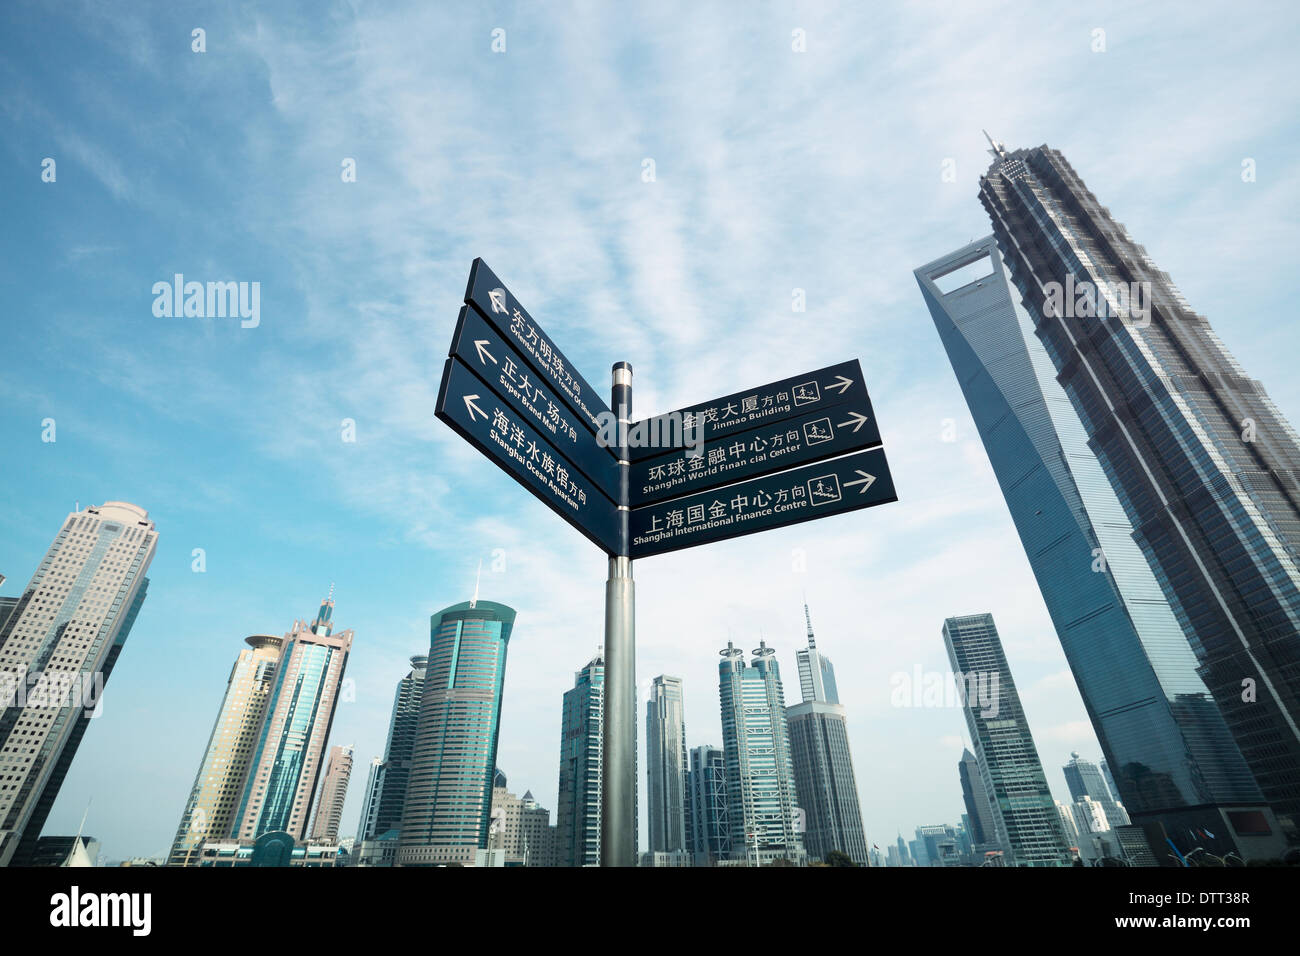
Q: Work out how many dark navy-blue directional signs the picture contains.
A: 6